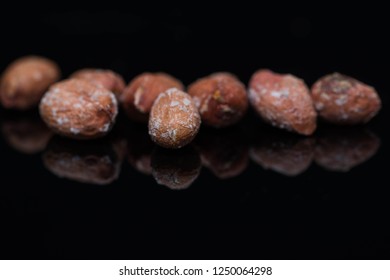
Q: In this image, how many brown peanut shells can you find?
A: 8